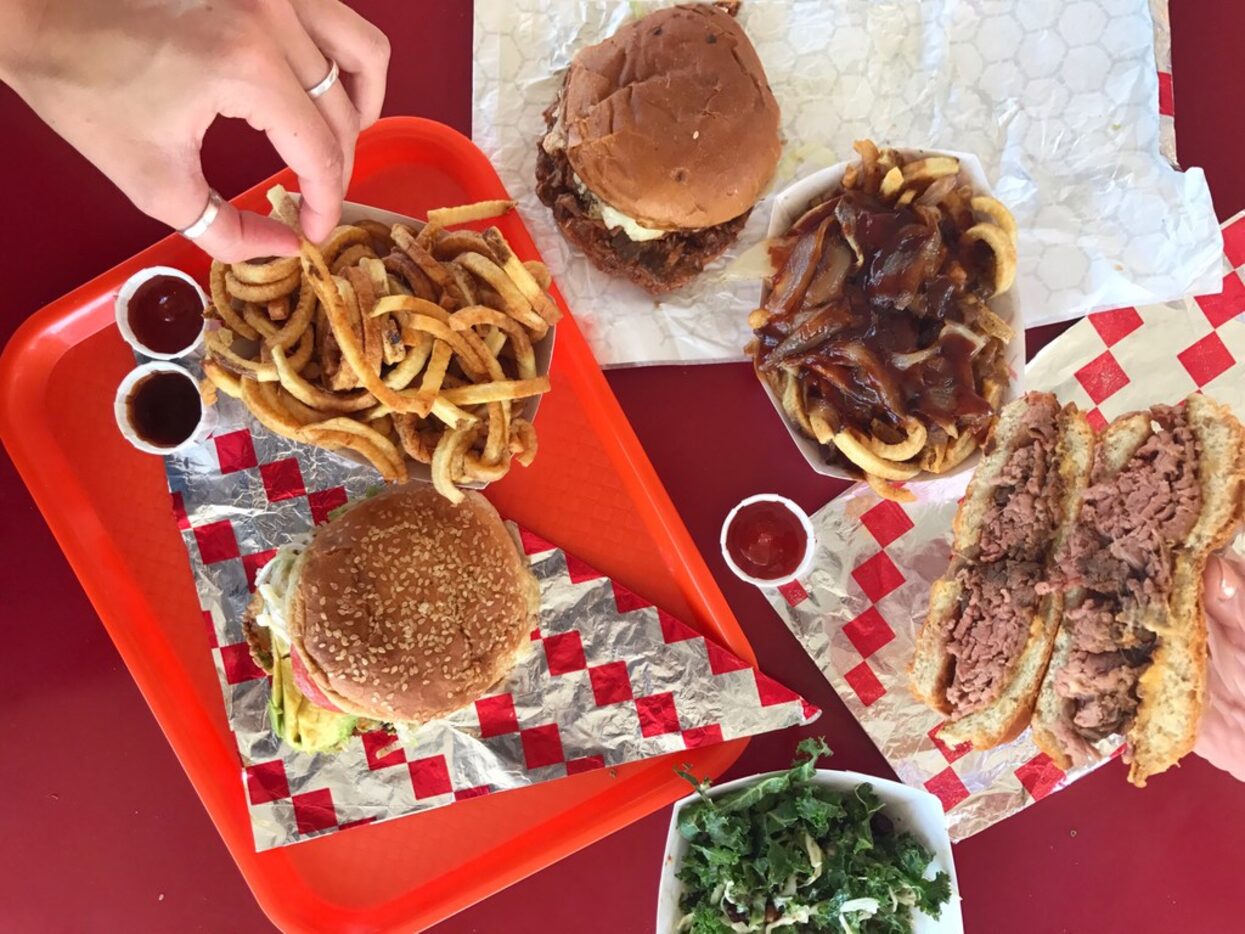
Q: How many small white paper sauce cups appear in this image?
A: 3